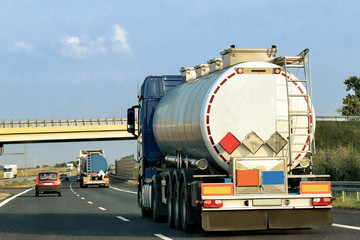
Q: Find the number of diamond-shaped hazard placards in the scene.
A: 3